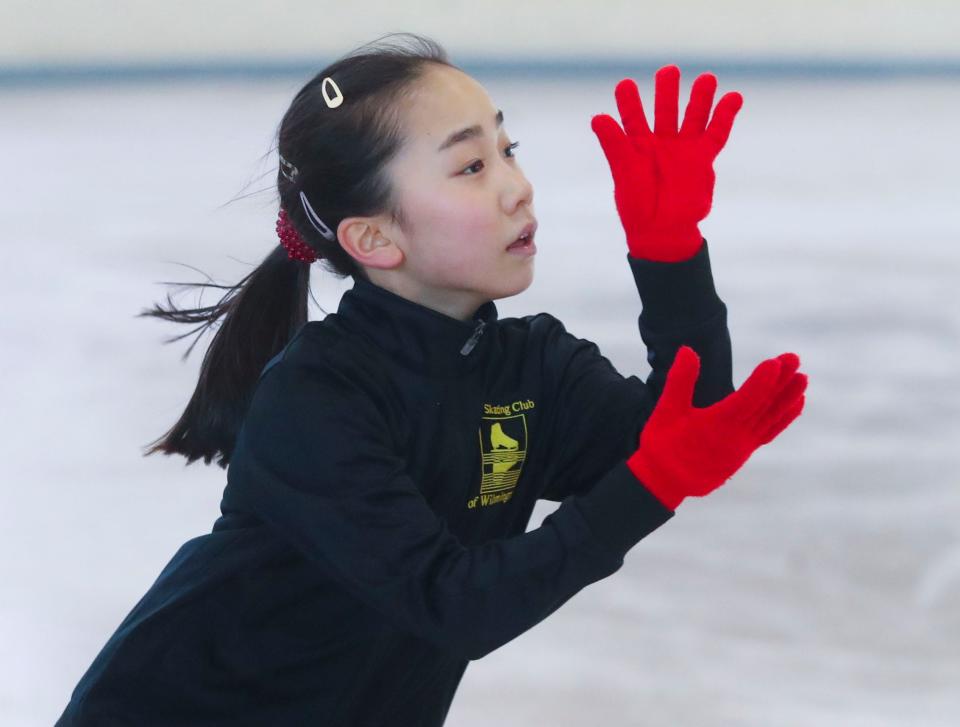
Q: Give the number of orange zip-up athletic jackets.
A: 0